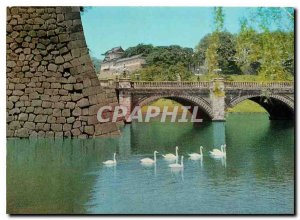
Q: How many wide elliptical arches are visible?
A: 2